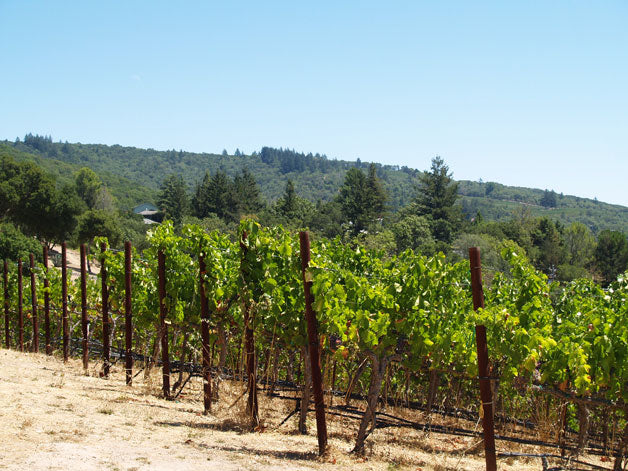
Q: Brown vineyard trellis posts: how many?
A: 13